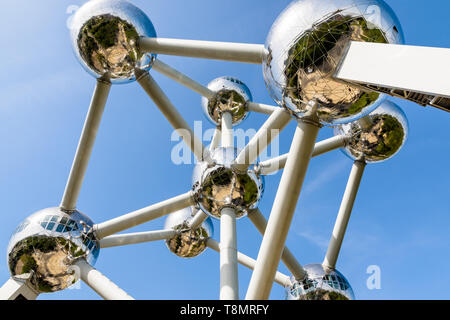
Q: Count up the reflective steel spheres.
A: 8